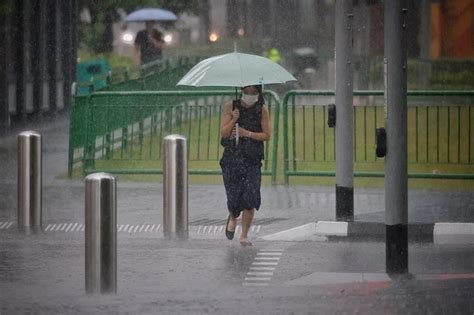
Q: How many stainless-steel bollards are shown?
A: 3